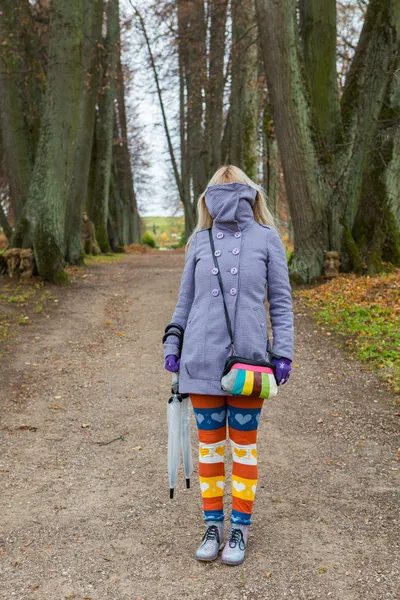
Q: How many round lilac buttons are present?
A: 8